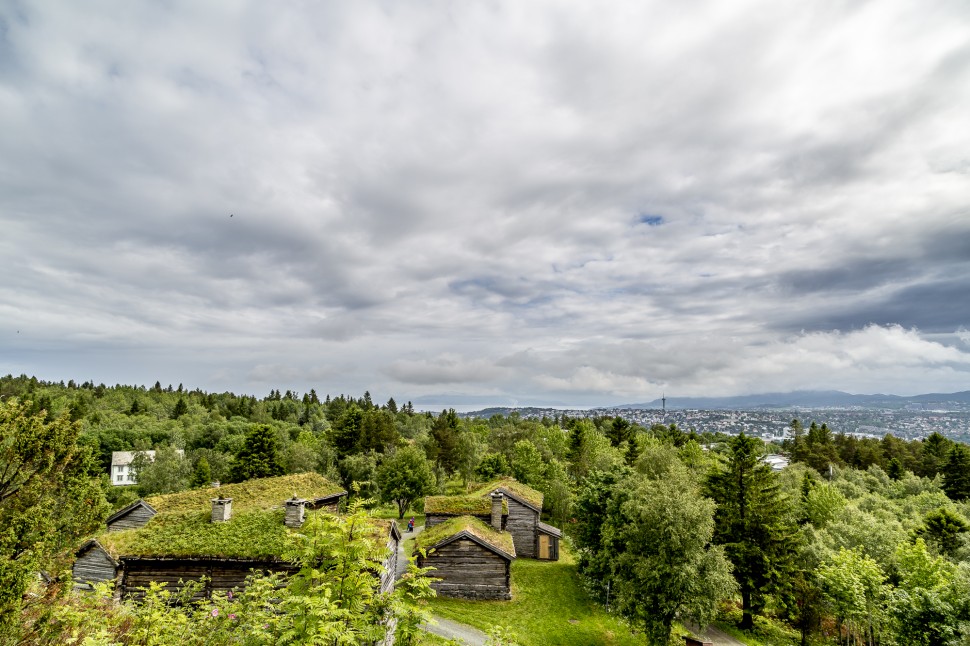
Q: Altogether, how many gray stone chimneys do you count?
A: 3